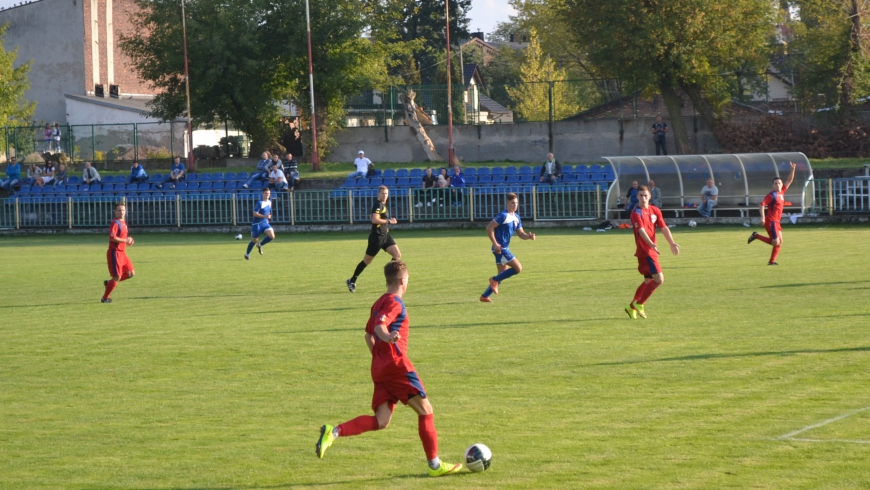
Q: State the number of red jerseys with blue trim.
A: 4